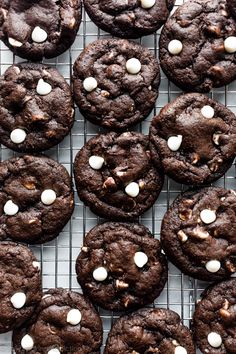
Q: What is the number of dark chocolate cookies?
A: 14